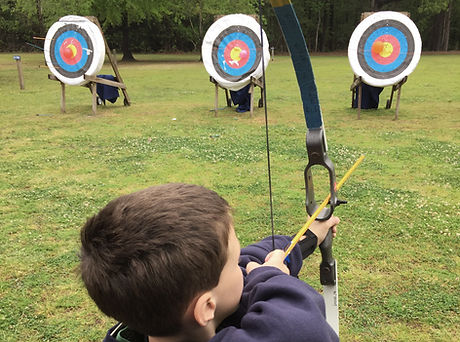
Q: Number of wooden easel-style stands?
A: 3